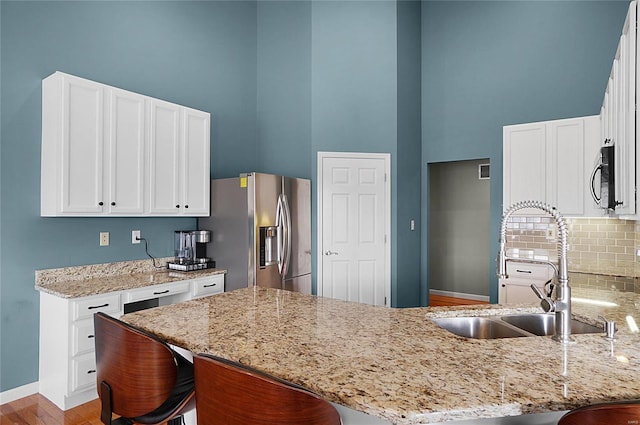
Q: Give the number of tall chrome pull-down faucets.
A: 1